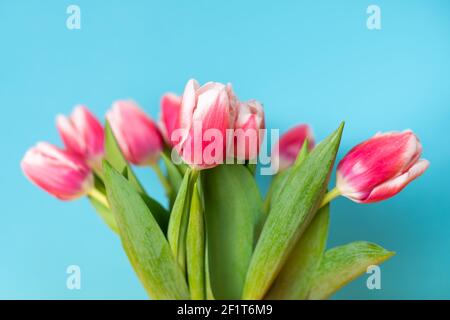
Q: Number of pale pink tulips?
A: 8